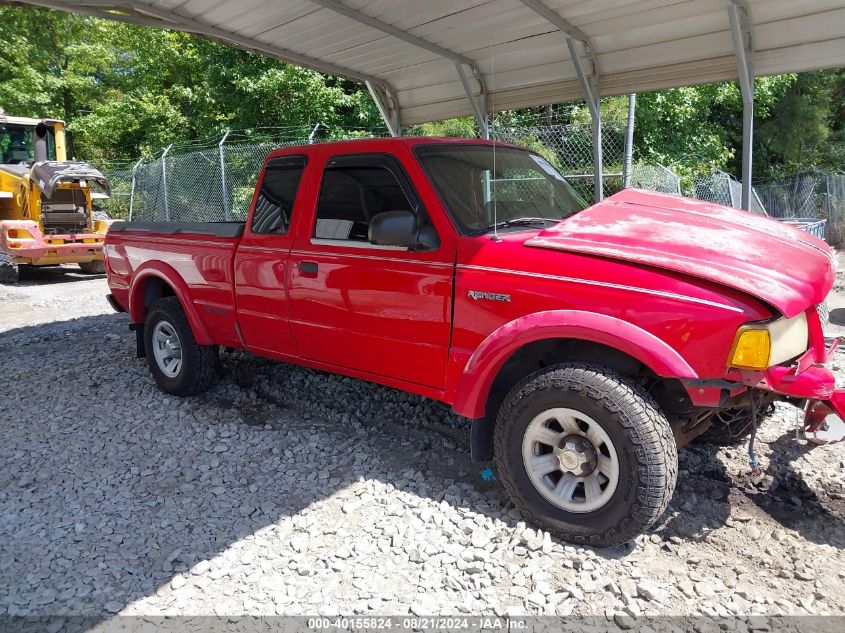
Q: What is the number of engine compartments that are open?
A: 1